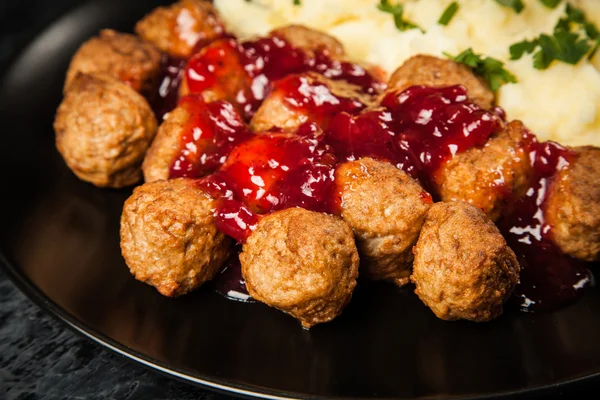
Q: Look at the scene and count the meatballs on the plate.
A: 15